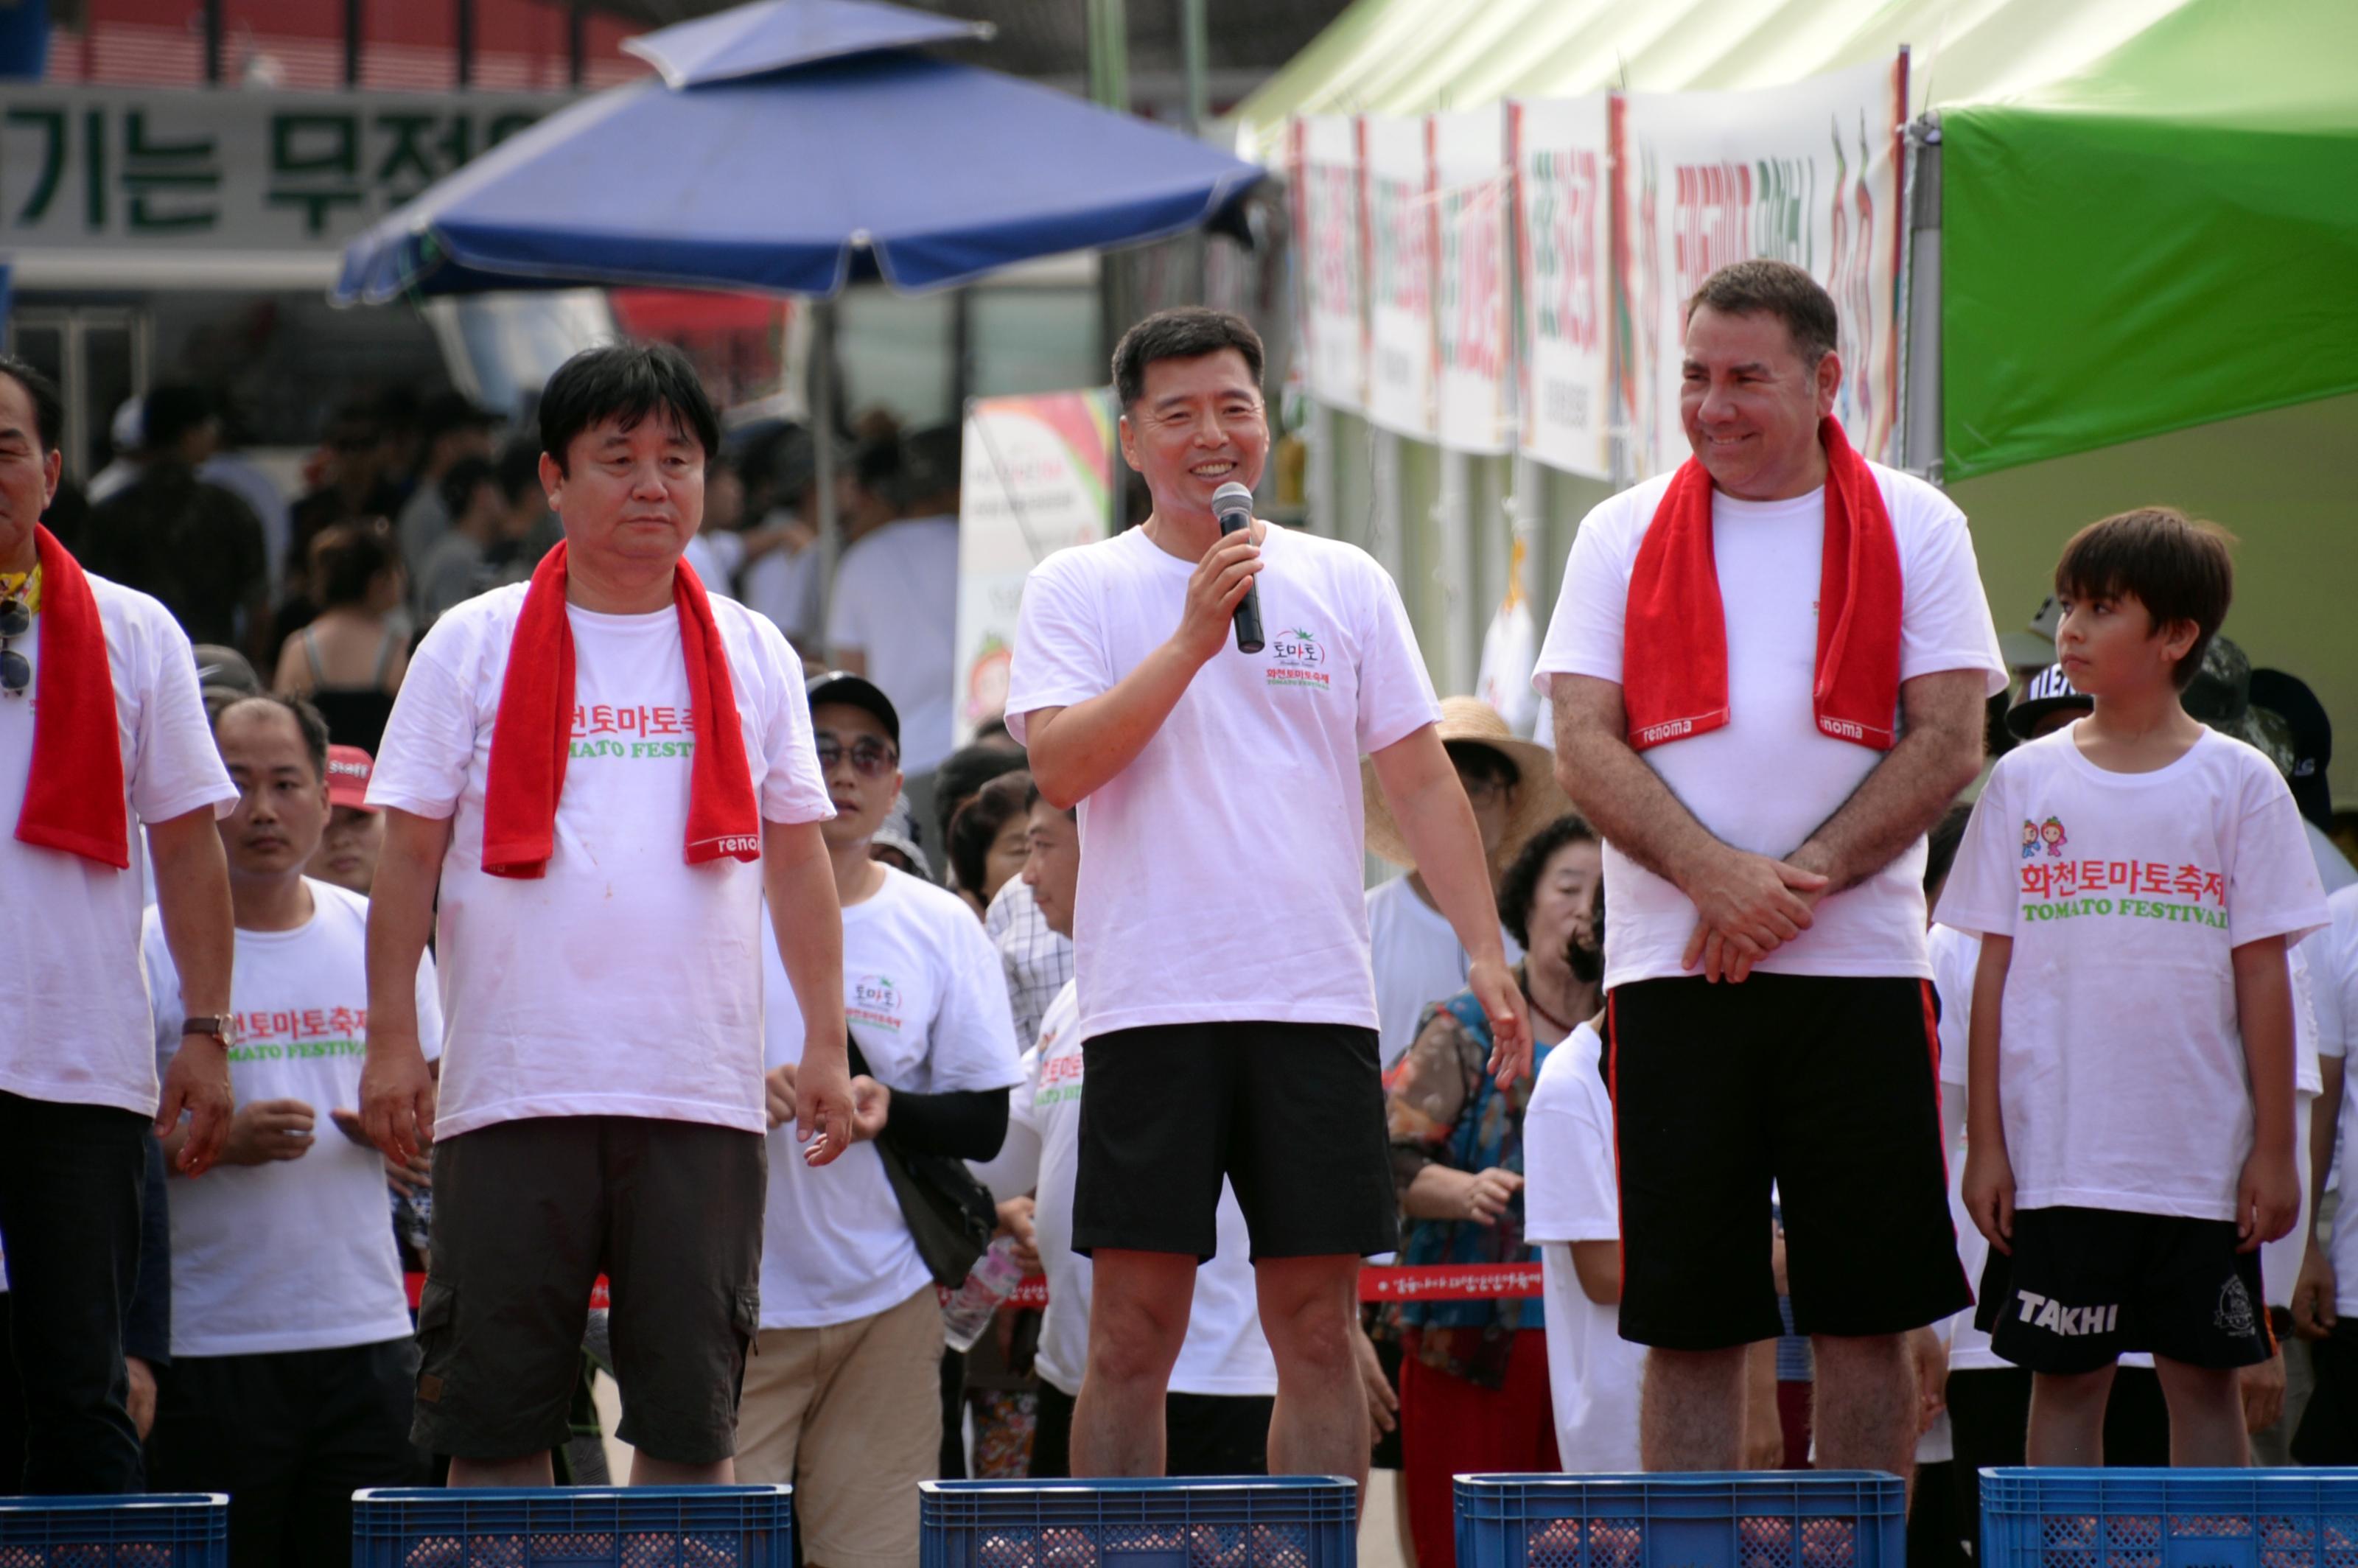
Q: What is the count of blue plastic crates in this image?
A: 5